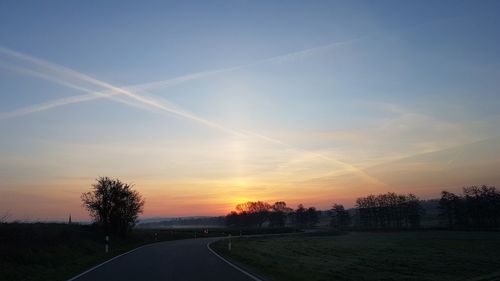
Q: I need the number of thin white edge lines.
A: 2